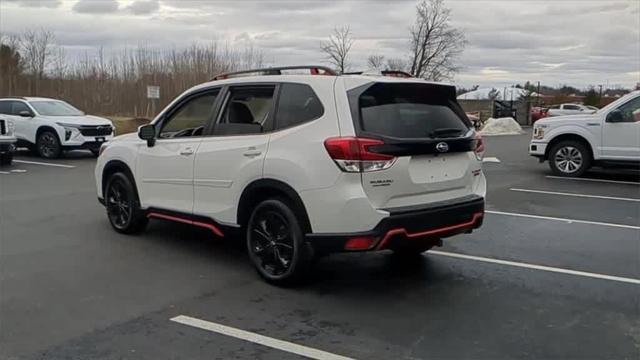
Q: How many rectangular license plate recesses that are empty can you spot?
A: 1